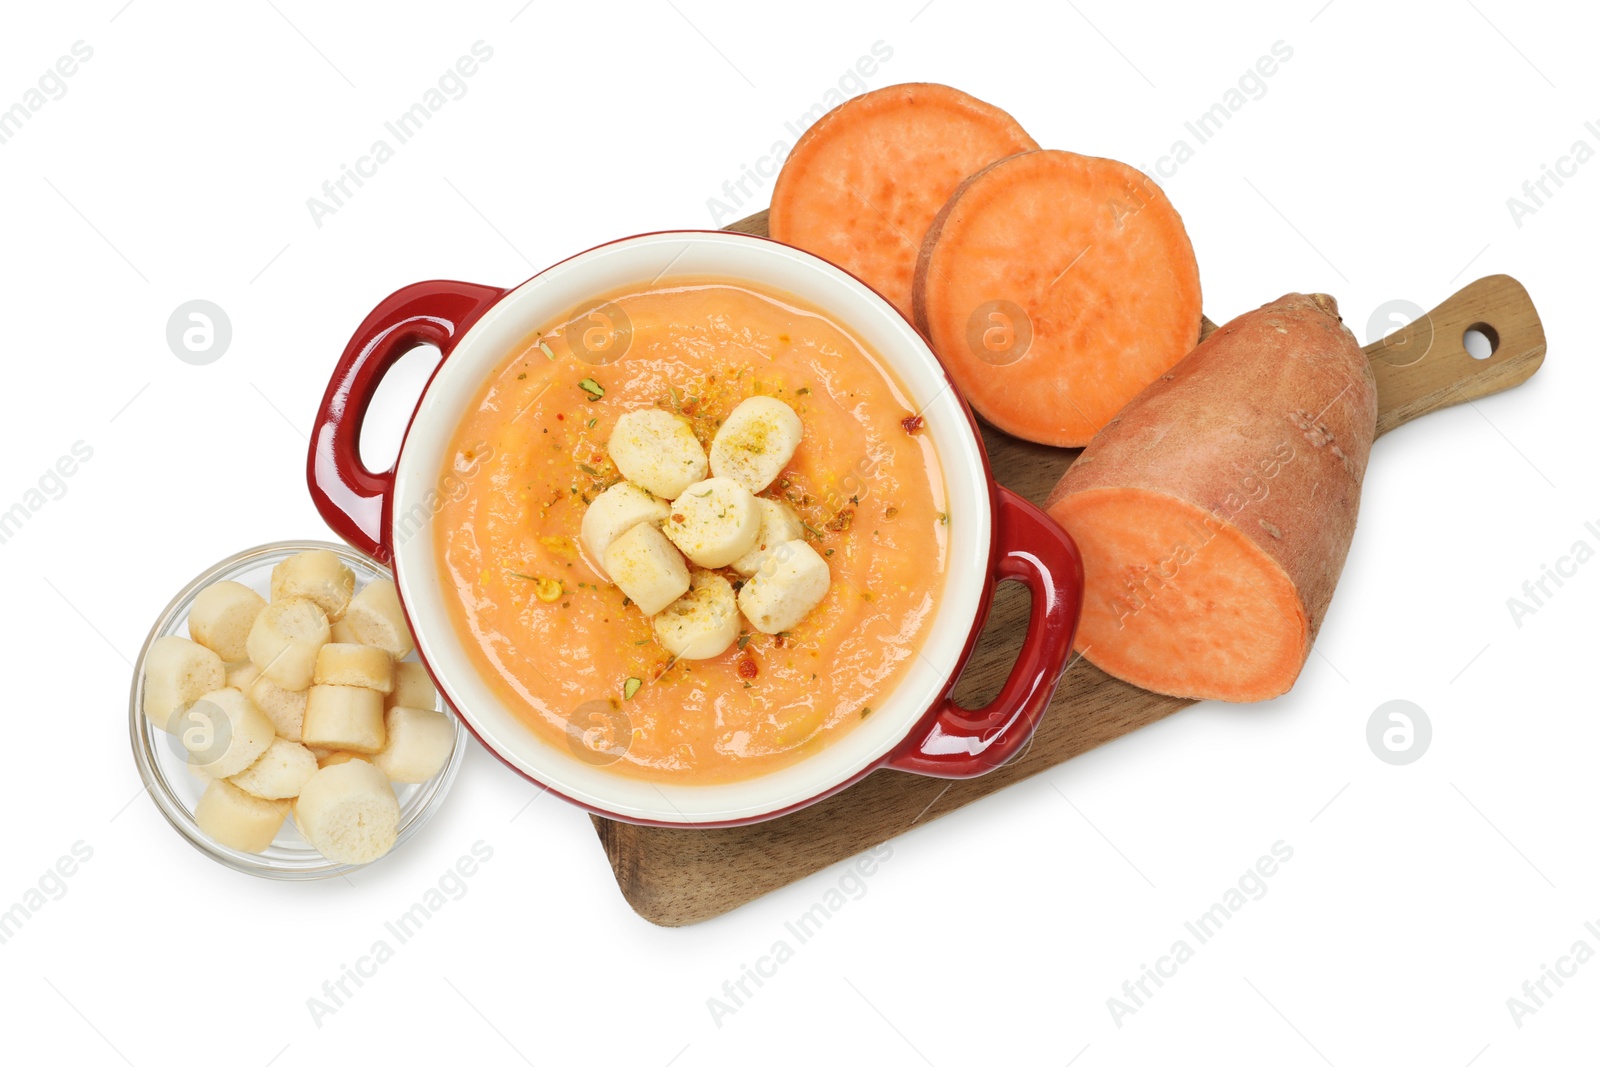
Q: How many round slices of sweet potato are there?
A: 2